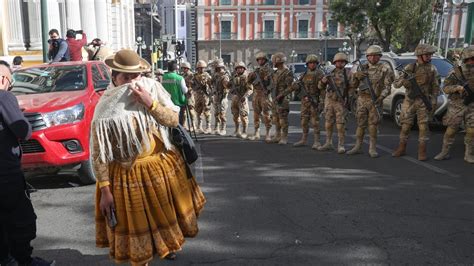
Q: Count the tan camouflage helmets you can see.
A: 11